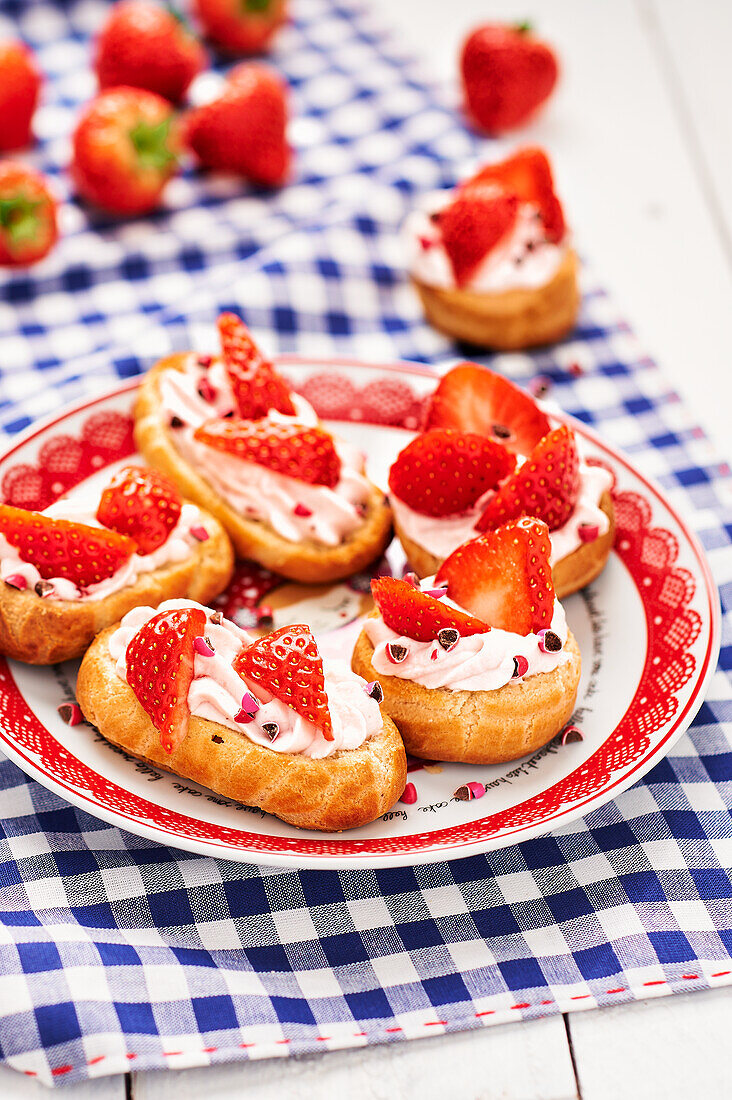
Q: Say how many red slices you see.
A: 13